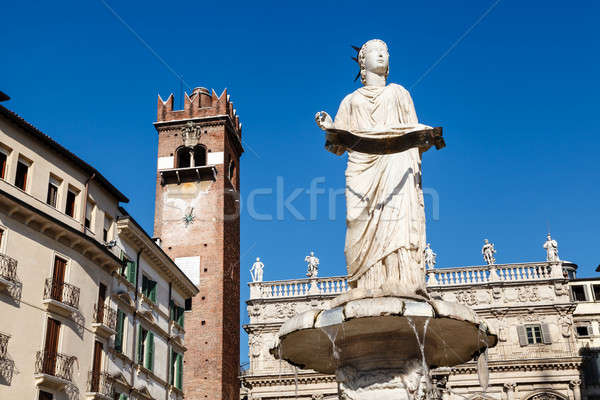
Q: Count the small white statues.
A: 5